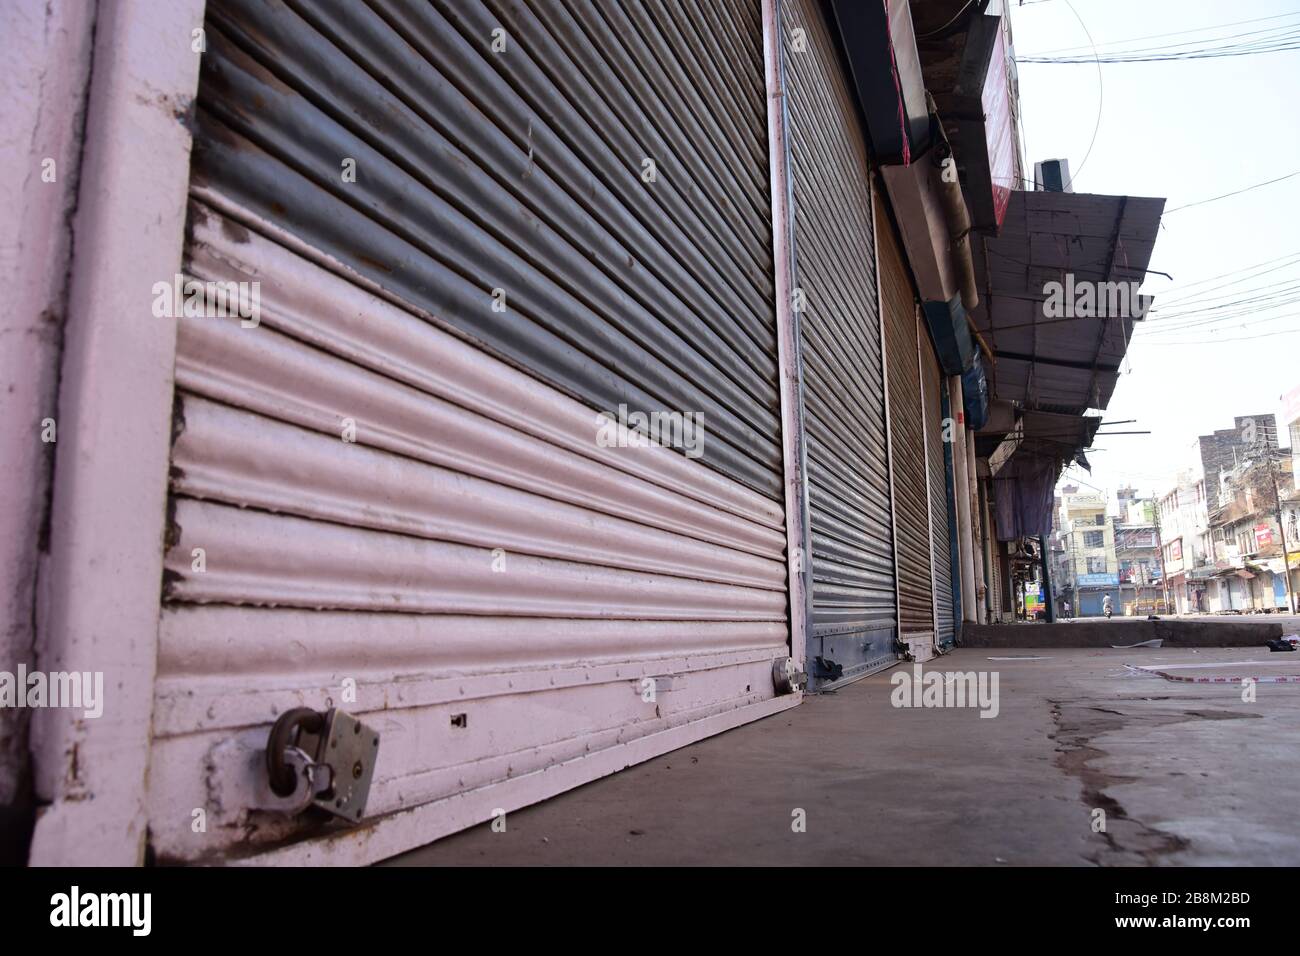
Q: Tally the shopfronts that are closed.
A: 4